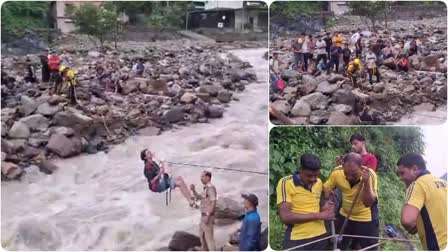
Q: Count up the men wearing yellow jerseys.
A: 3